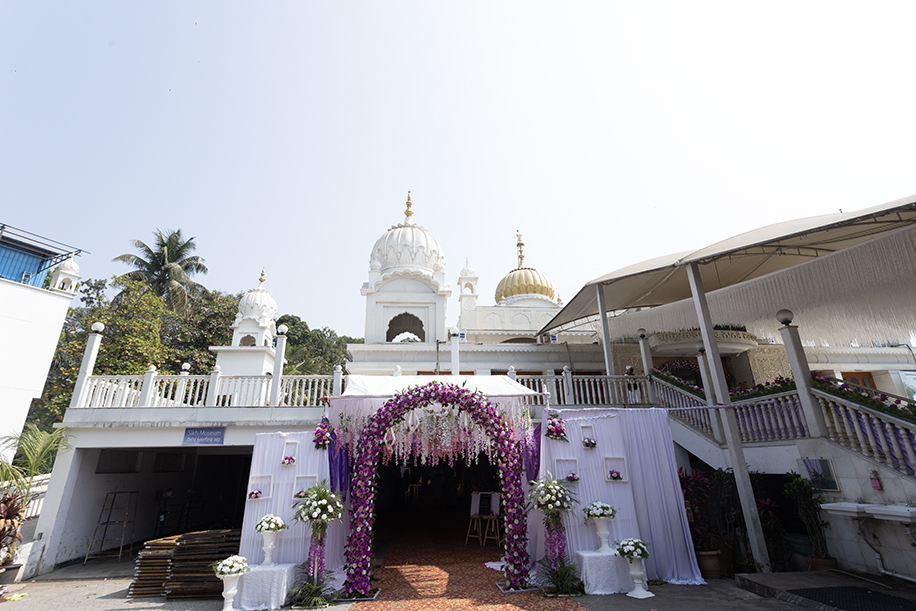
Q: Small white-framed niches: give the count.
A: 6